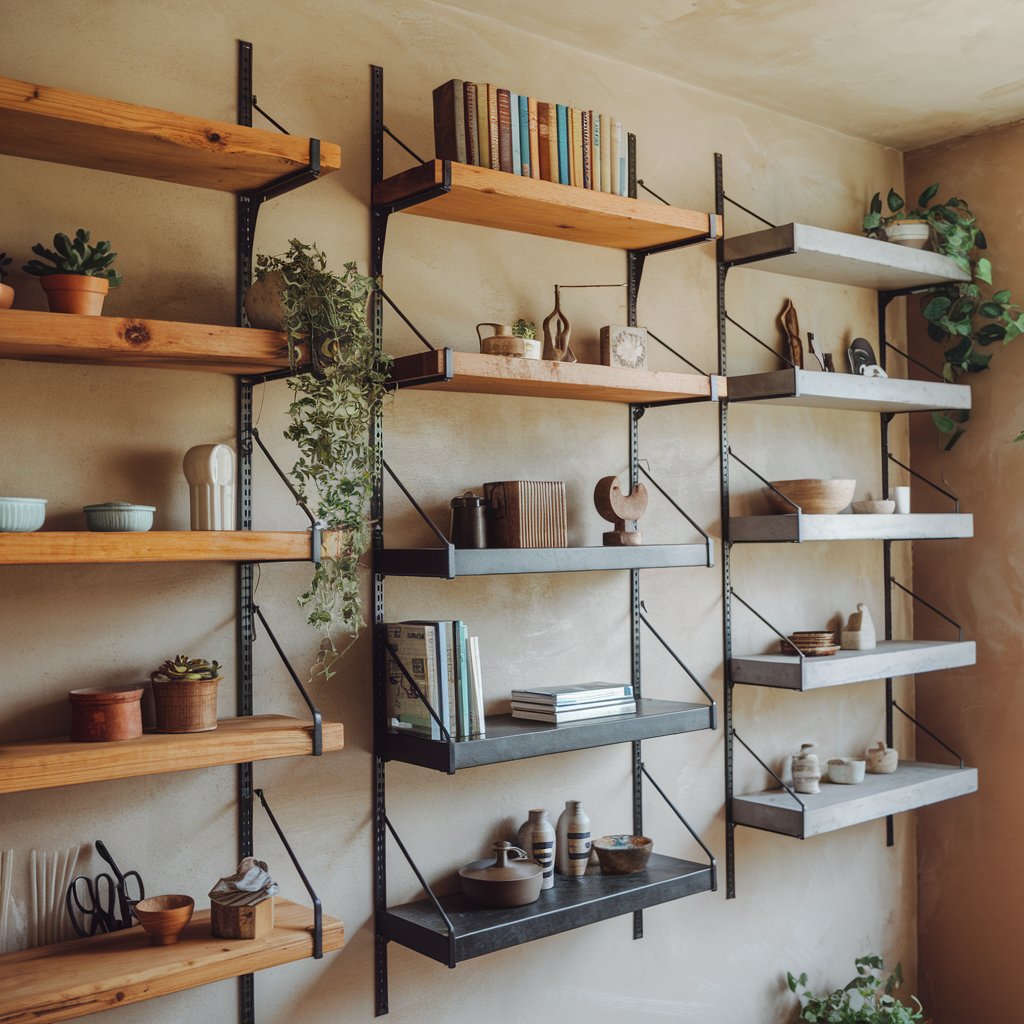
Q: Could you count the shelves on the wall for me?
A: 15